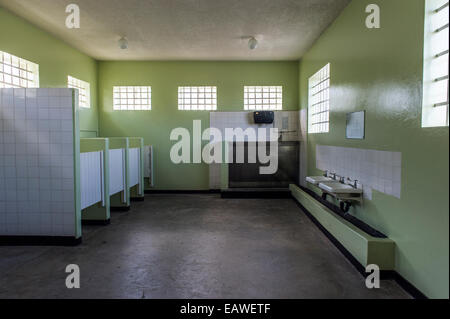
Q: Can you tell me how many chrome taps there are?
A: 4